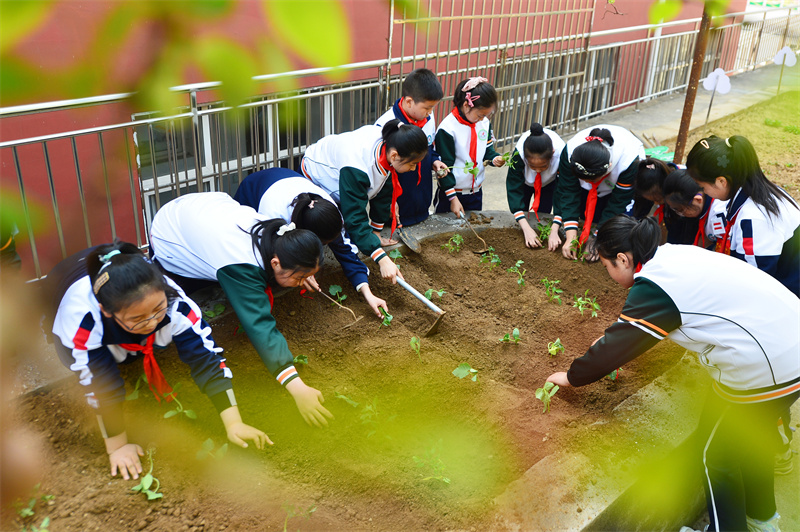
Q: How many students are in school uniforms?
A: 12